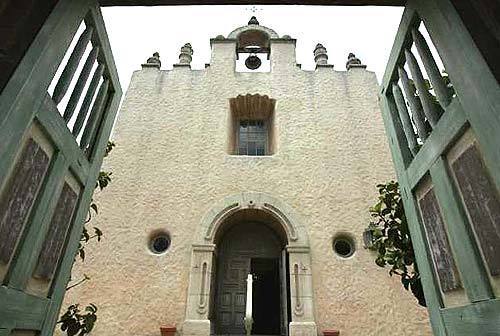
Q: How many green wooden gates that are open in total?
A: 2